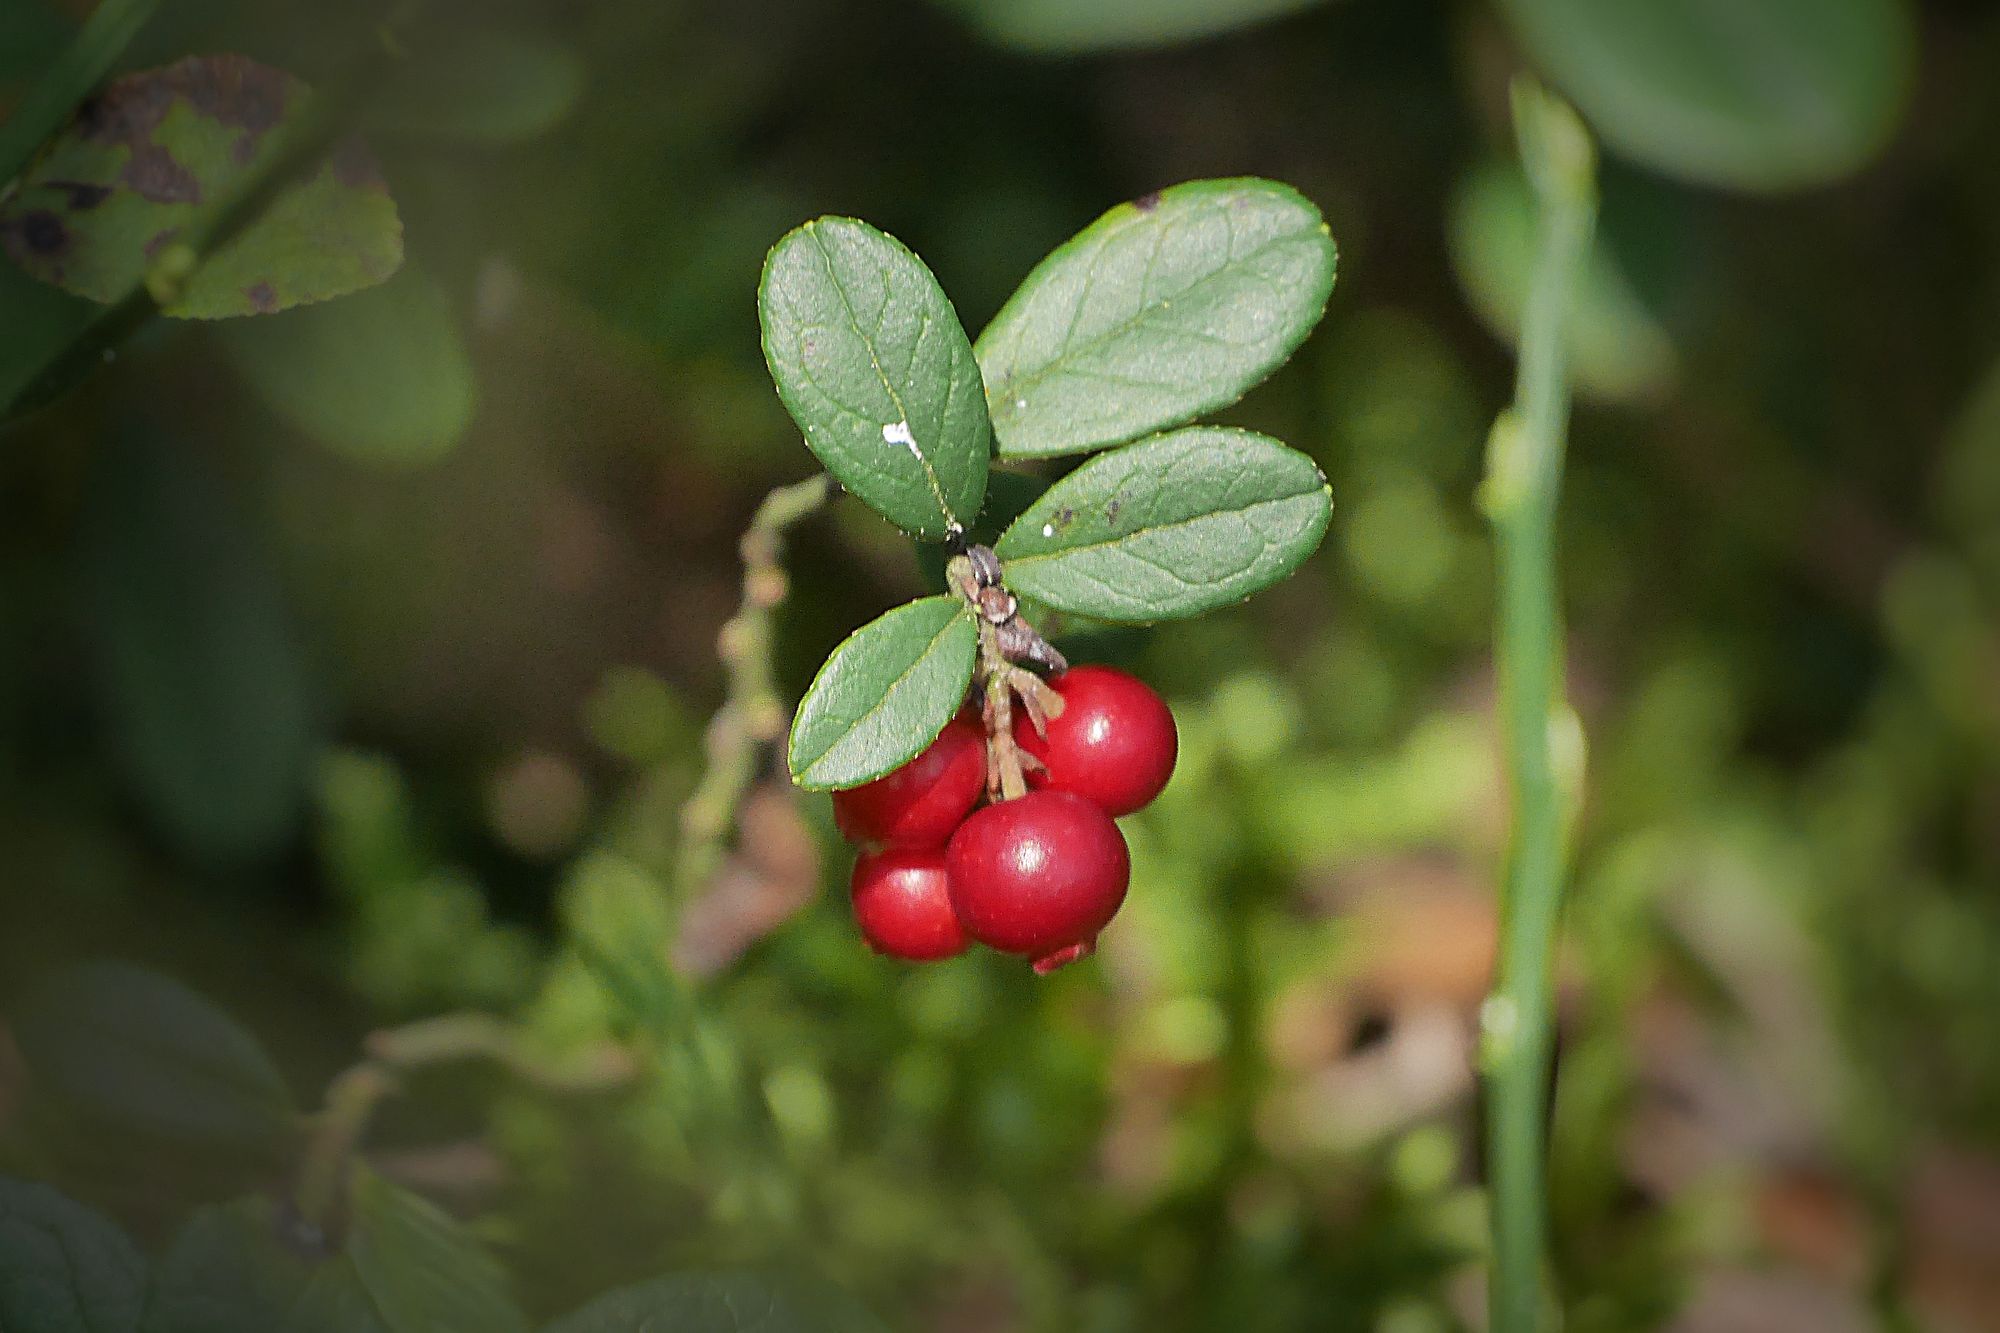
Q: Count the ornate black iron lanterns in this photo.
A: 0